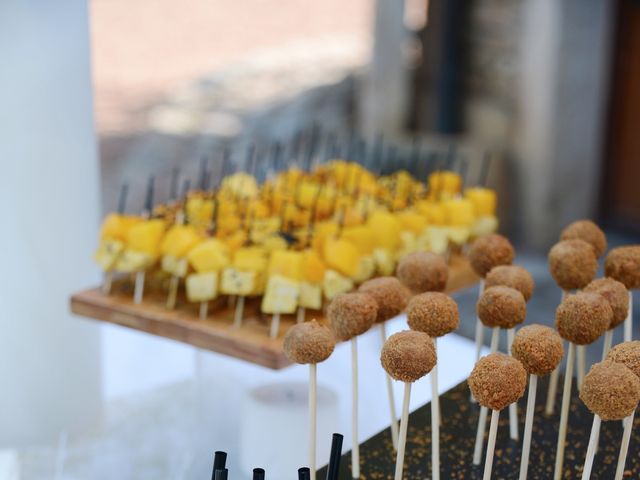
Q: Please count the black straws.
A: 5